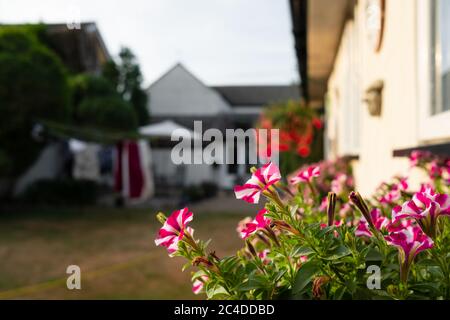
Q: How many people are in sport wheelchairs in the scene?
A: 0